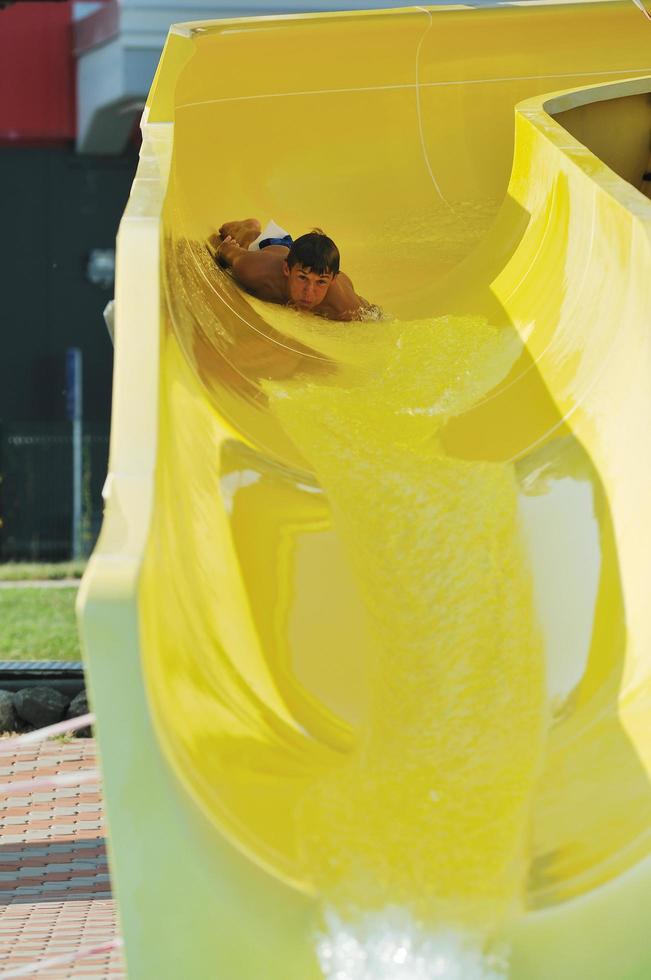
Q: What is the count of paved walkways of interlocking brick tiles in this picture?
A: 1